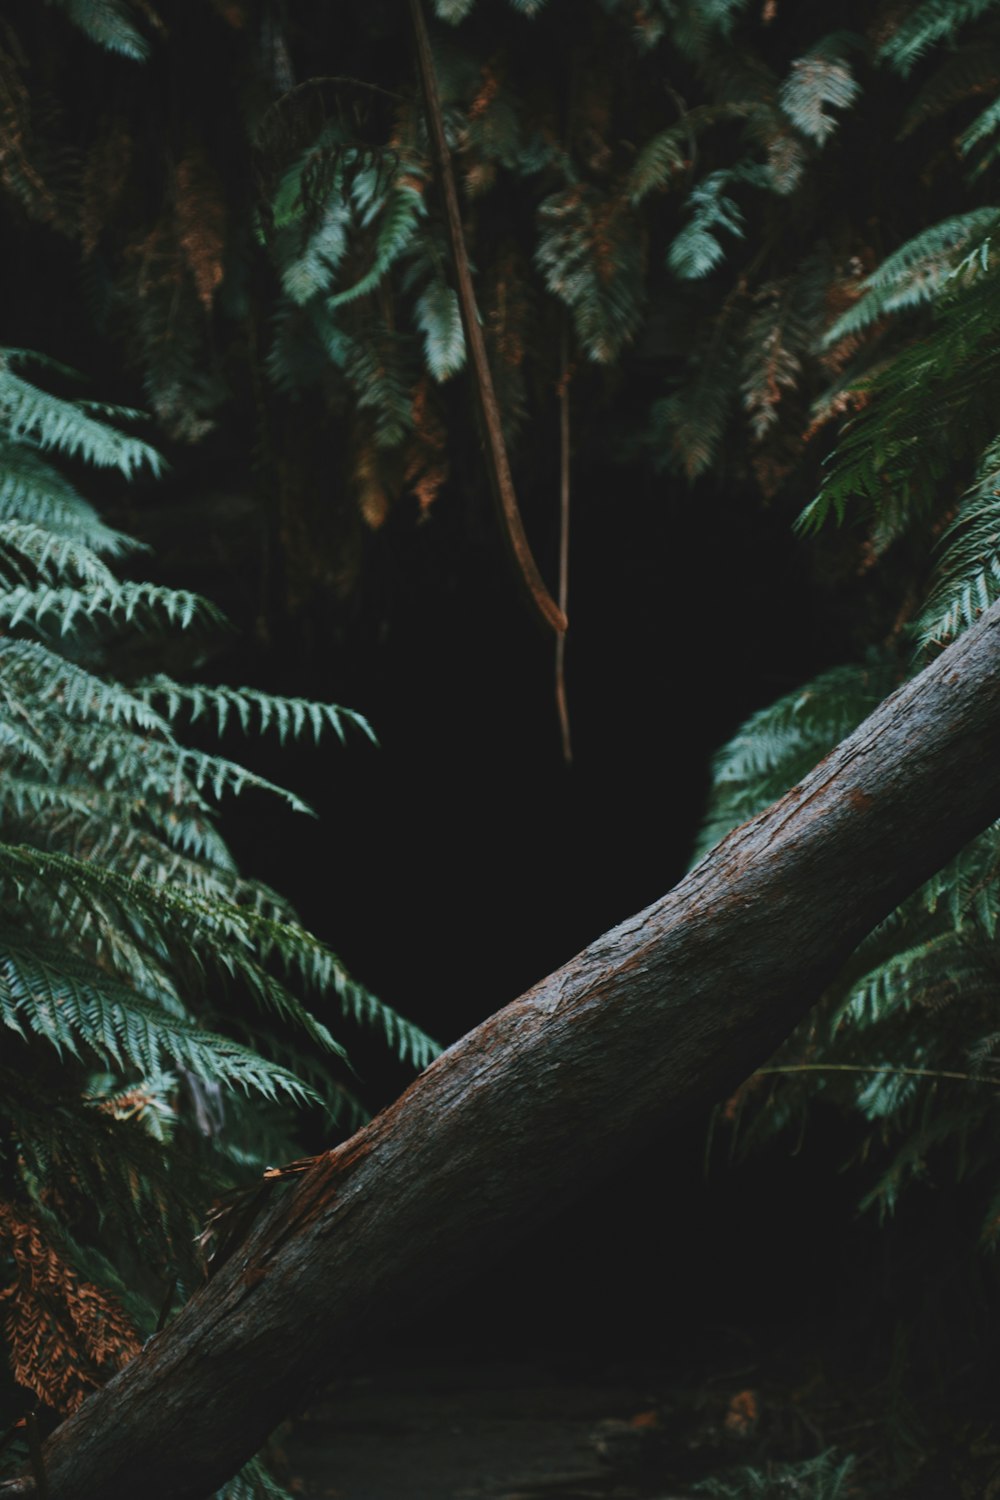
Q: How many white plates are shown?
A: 0